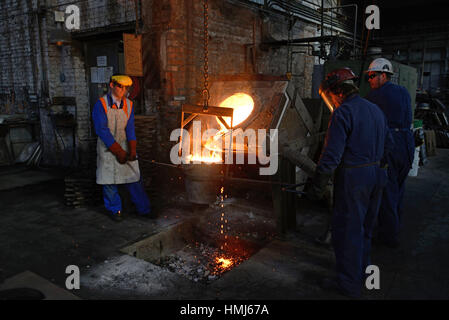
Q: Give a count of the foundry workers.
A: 3